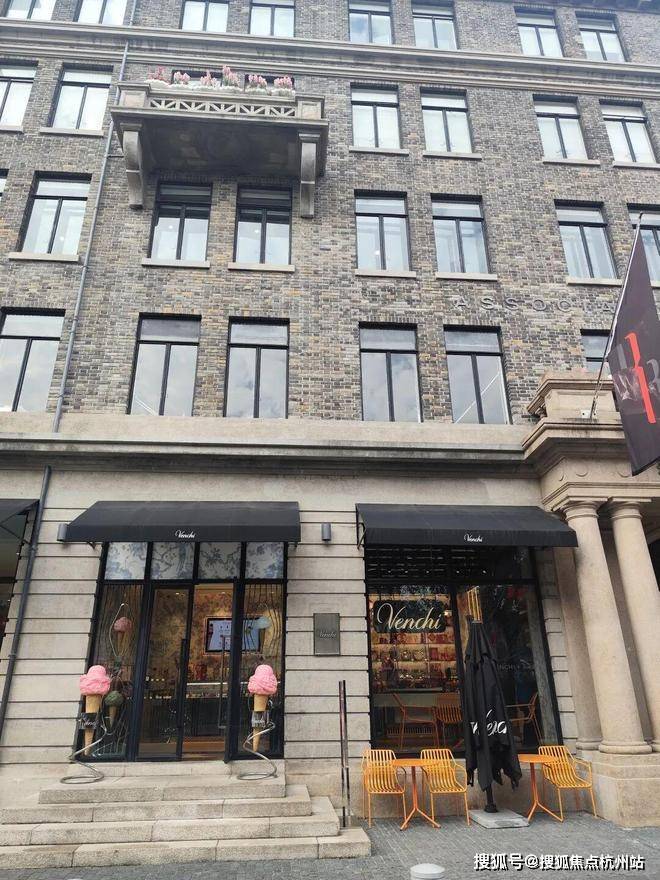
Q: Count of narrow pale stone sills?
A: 13